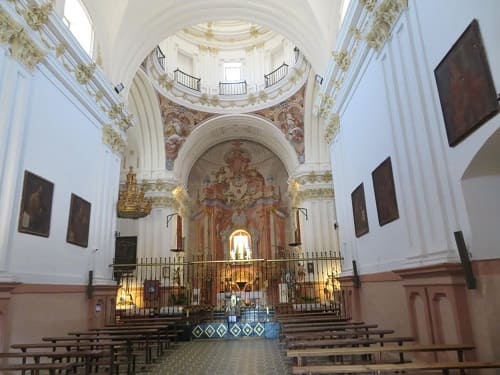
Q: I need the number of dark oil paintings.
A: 5